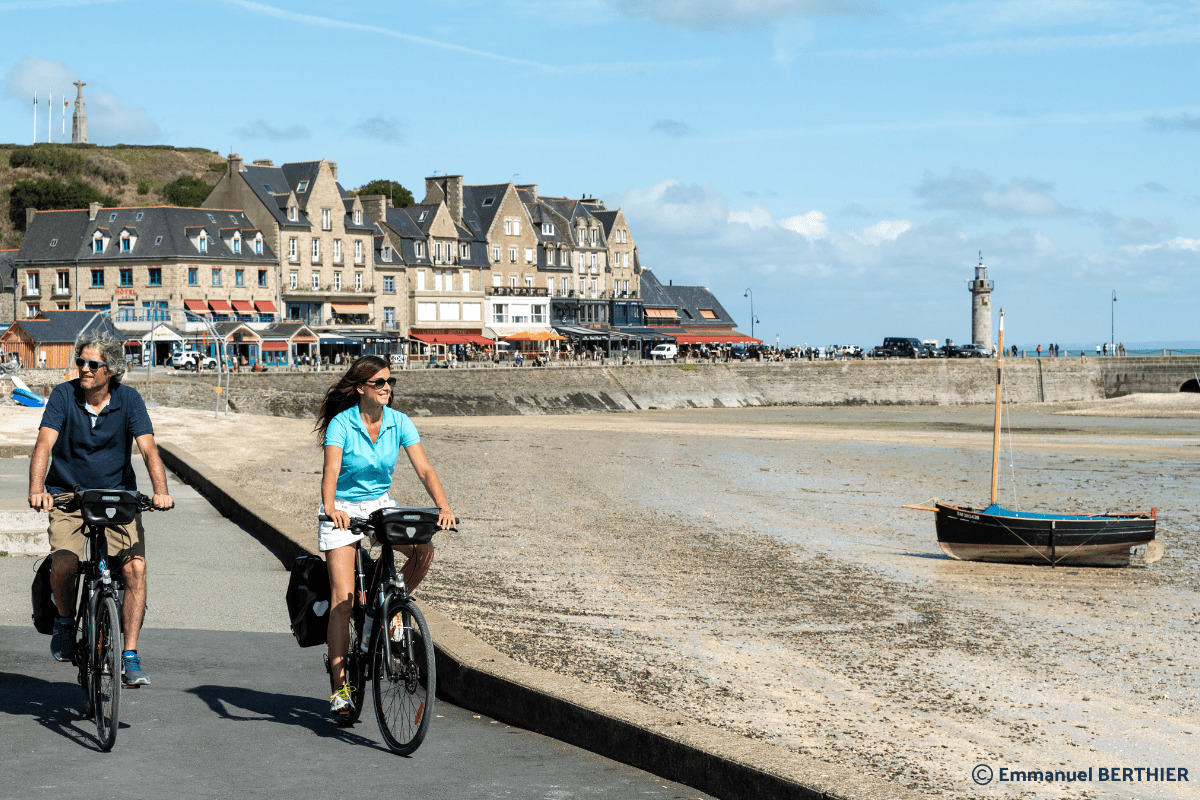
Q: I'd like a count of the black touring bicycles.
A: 2